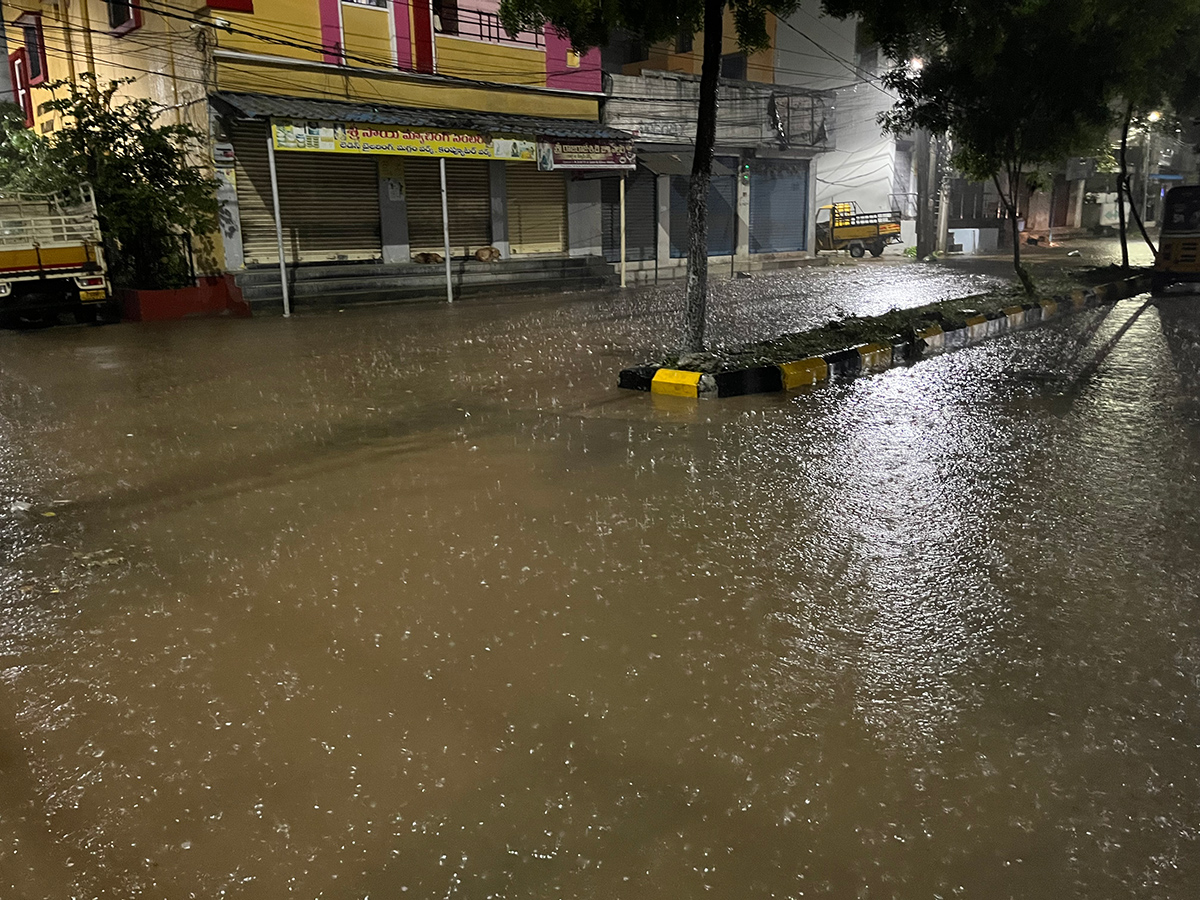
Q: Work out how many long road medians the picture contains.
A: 1